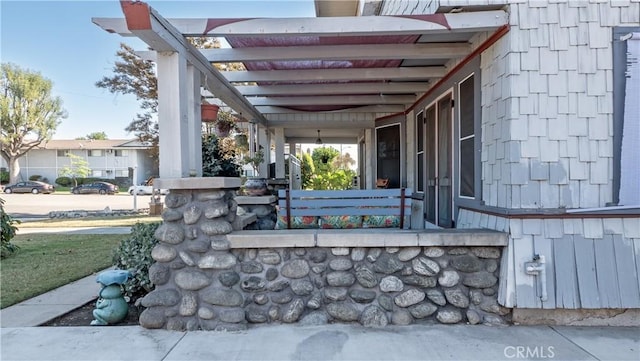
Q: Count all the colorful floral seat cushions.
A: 3